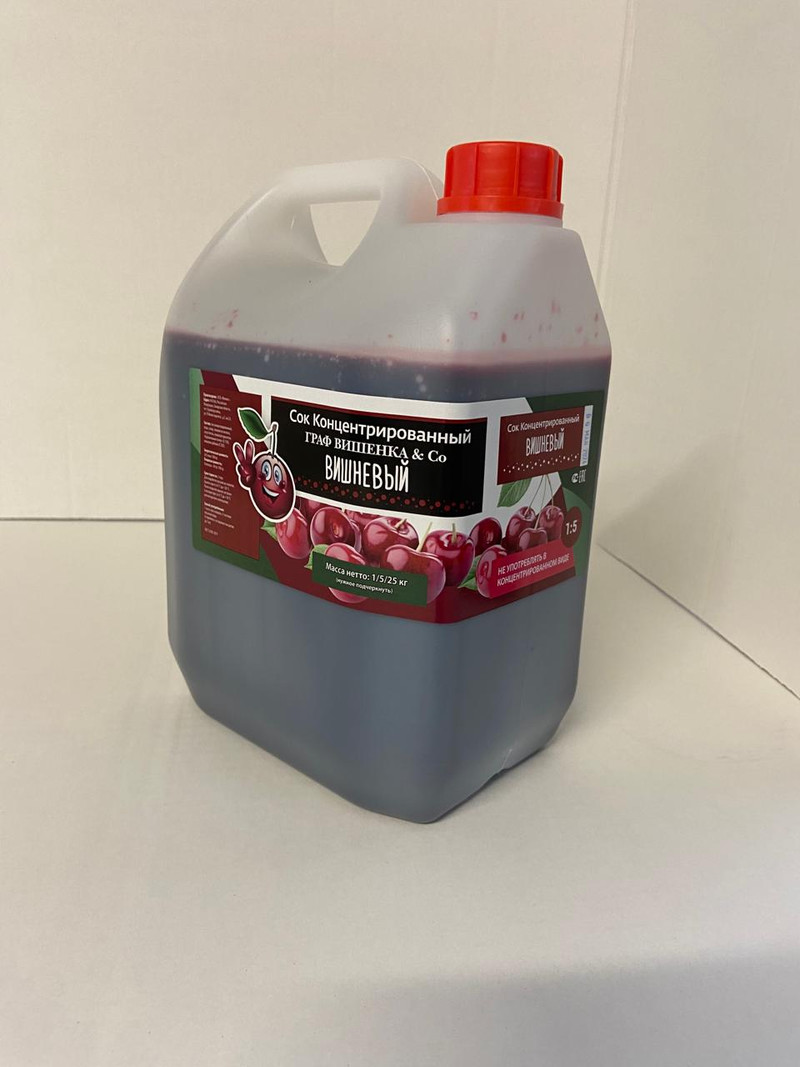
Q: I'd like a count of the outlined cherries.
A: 1